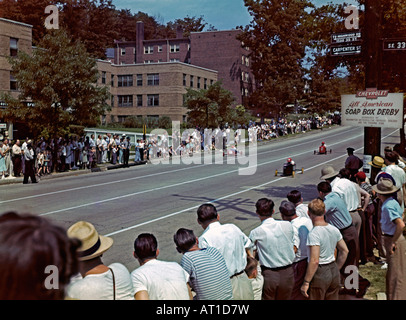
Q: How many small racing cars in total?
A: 3